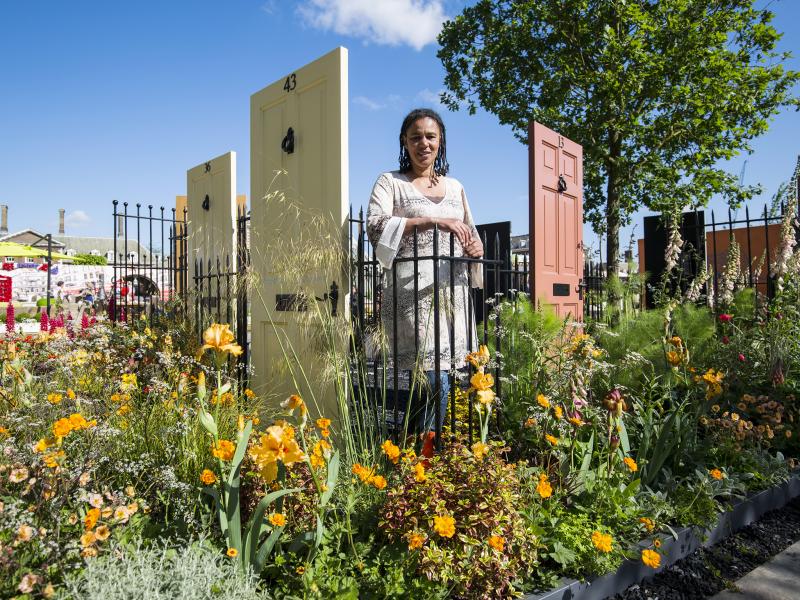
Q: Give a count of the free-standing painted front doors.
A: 3